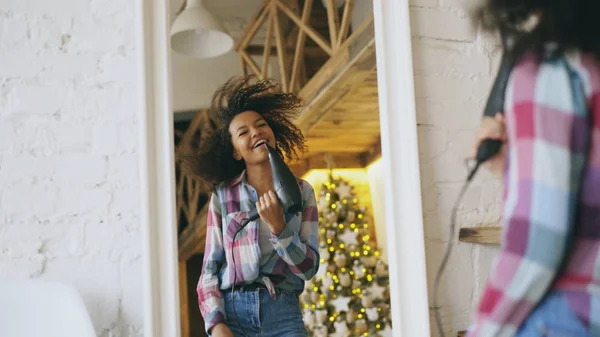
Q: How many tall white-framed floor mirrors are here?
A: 1